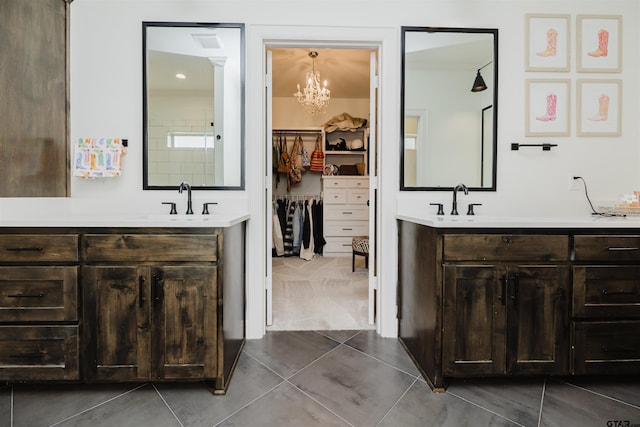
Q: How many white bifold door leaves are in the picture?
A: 2